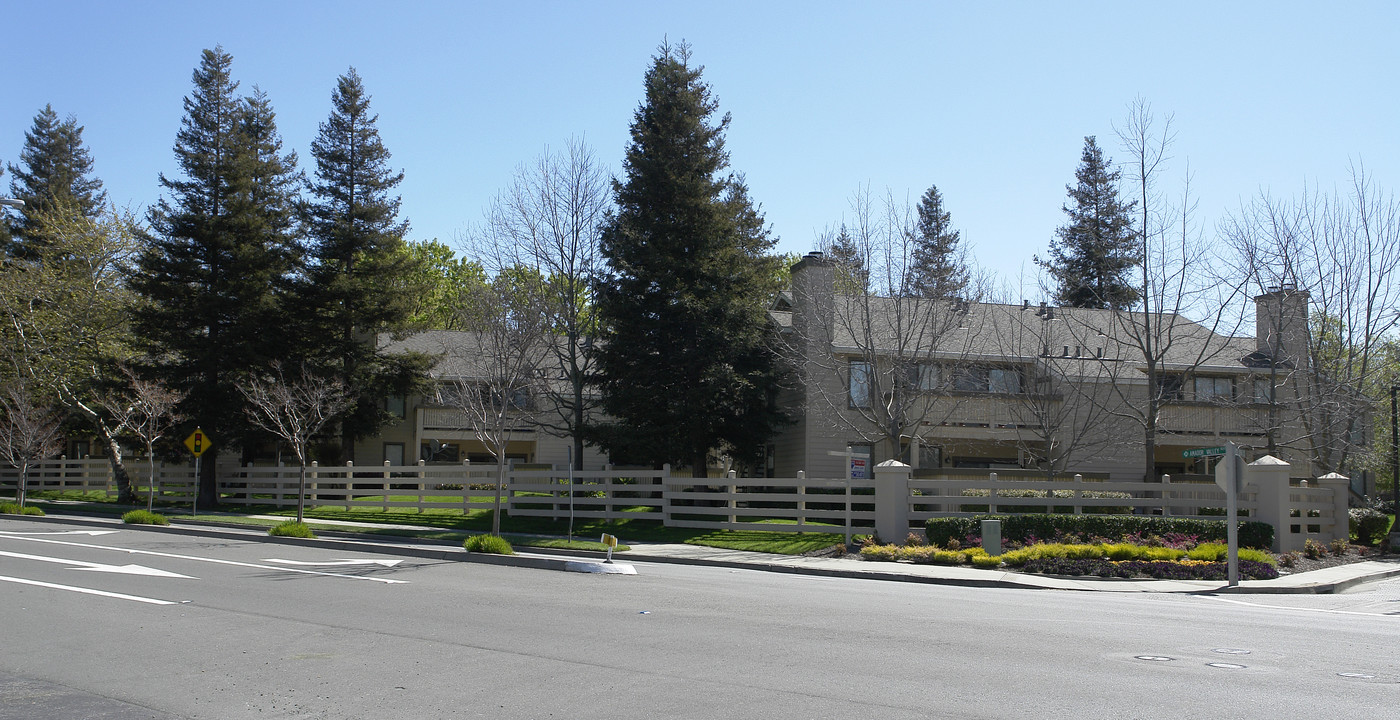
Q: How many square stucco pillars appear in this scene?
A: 3